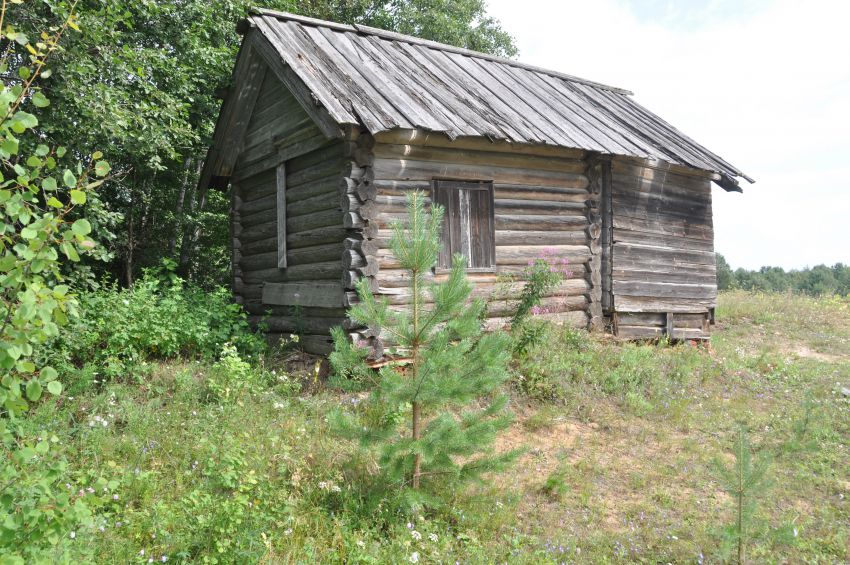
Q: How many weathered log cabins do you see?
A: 1